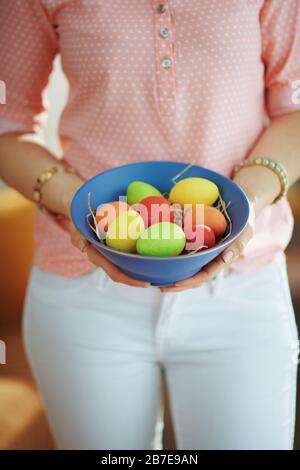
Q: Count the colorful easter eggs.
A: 8